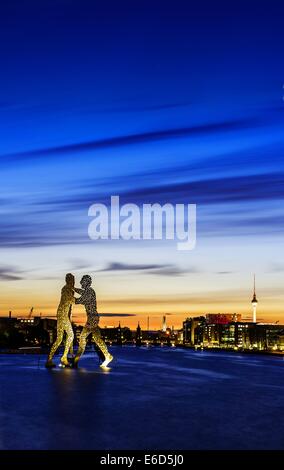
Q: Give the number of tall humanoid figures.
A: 2